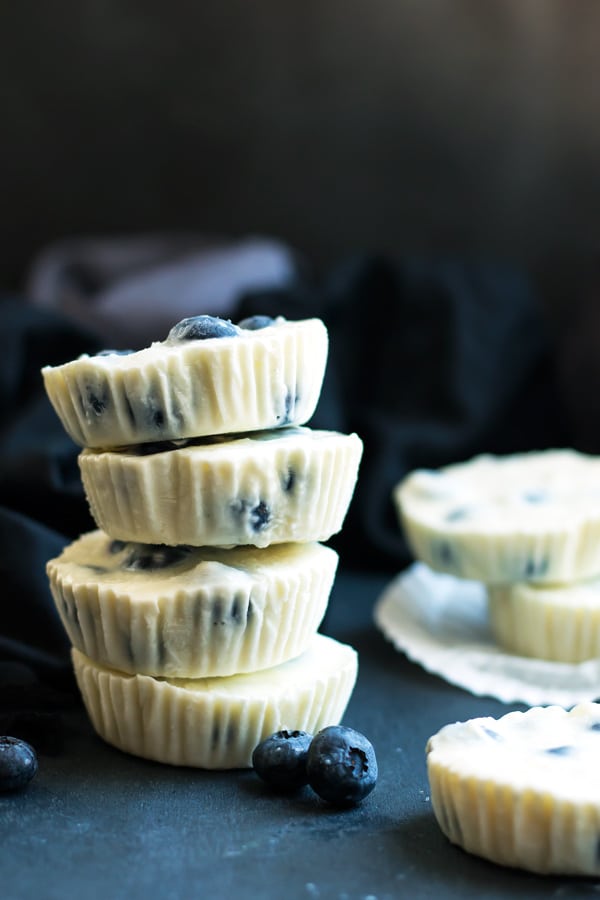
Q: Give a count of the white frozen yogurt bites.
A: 7